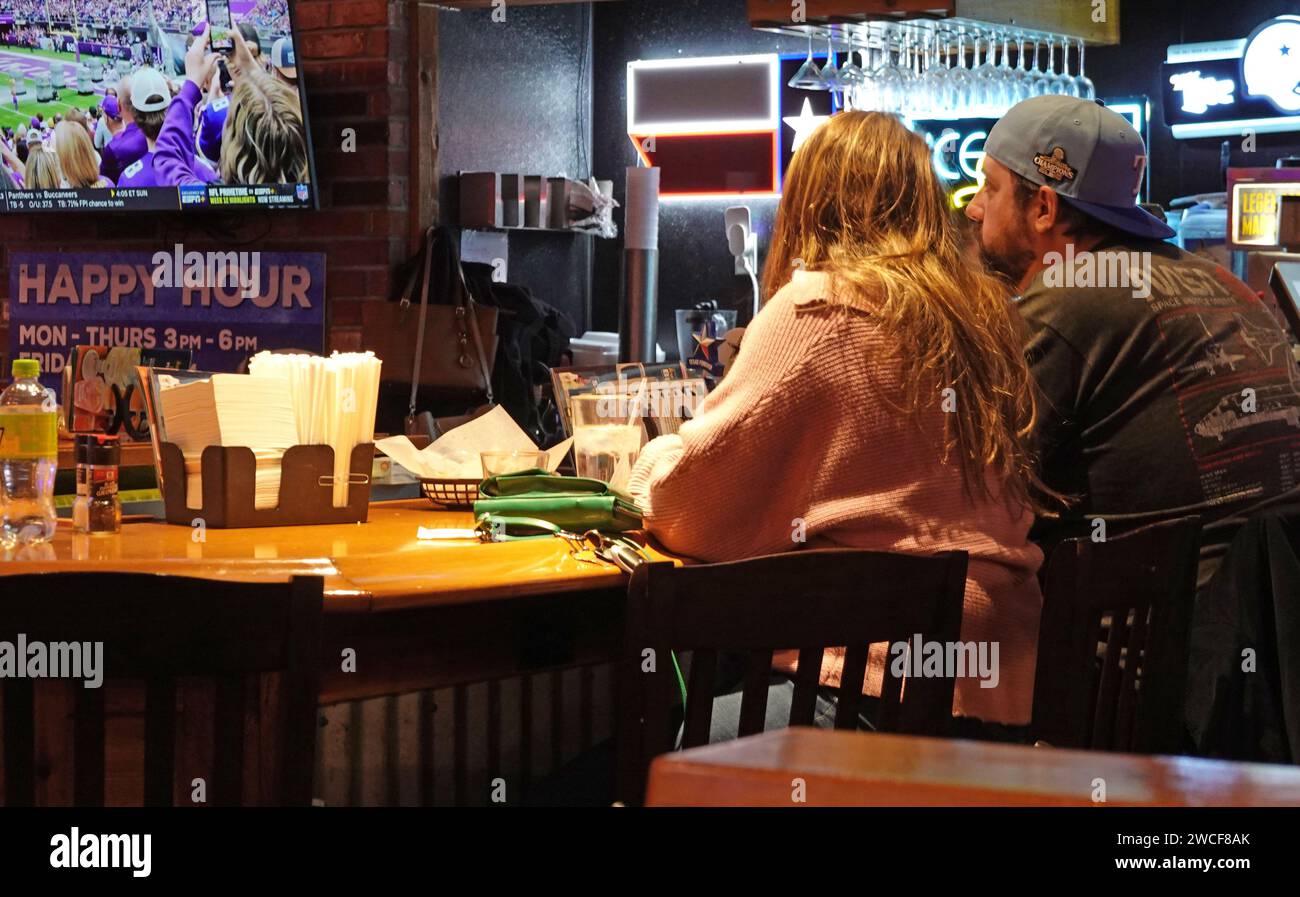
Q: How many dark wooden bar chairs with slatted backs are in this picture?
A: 3